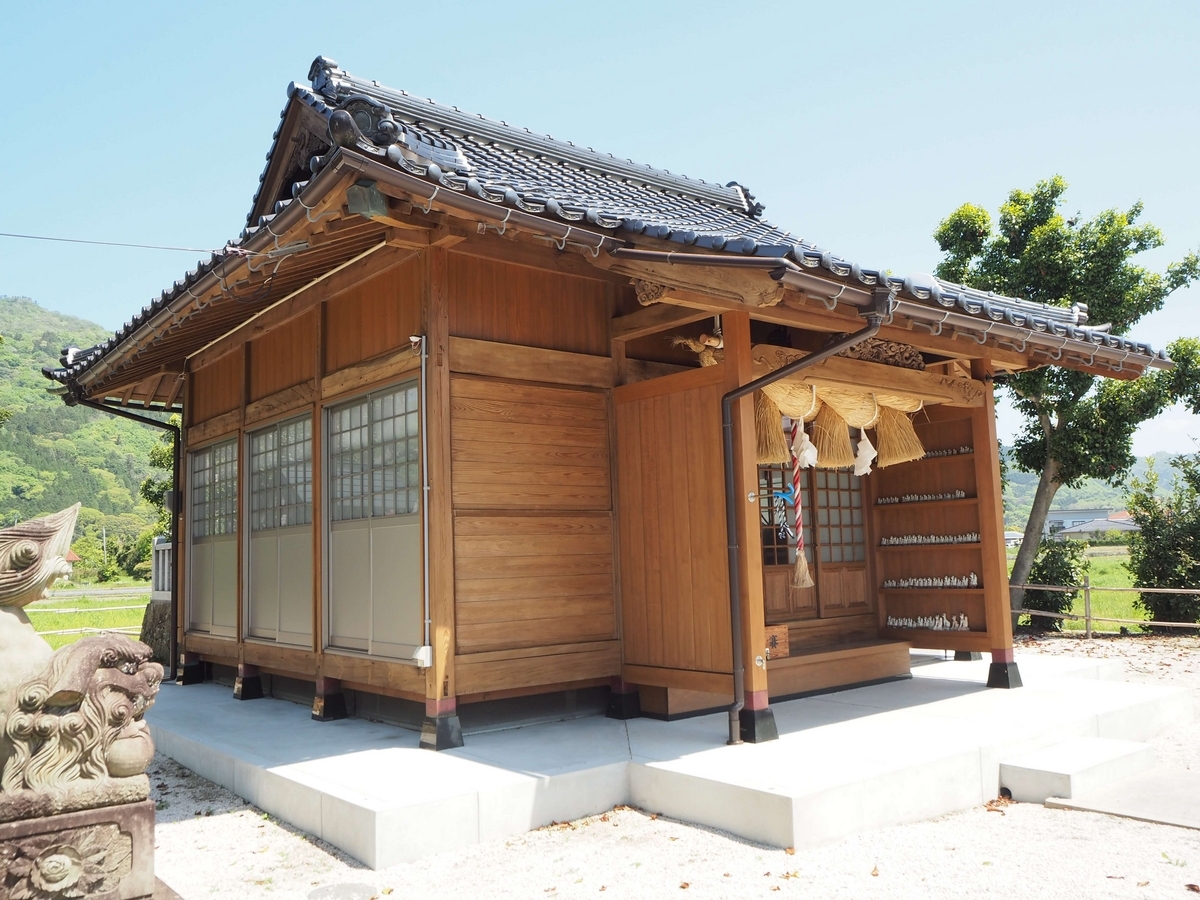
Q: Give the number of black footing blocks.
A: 8